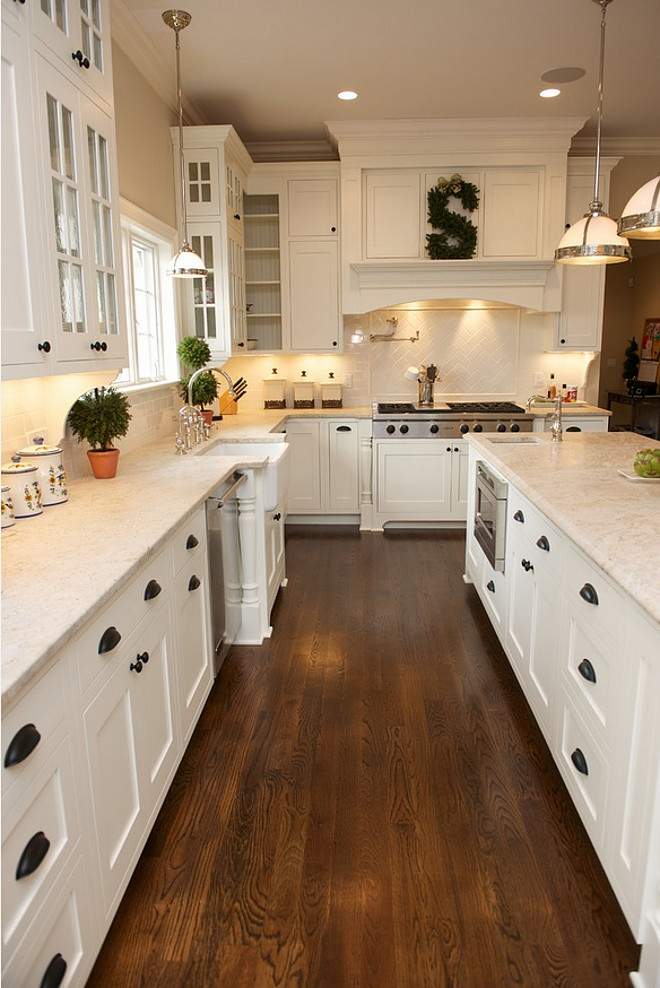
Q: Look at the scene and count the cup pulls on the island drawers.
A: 6